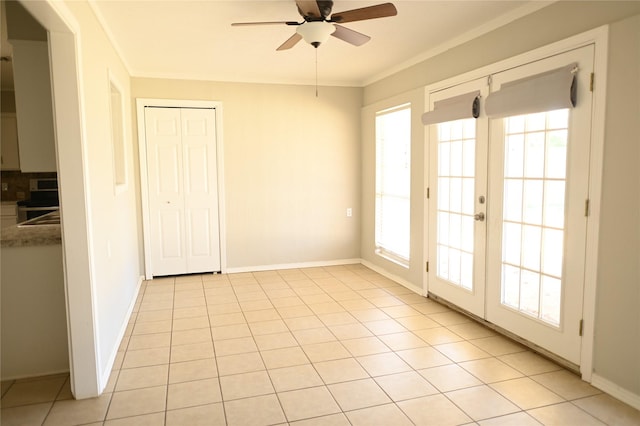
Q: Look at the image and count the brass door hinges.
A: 5